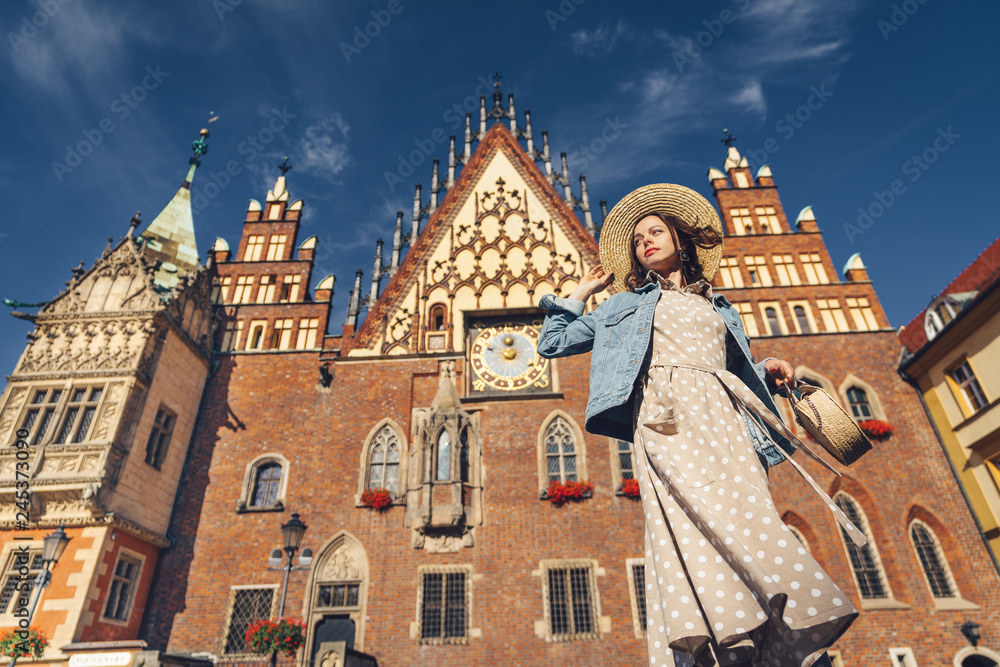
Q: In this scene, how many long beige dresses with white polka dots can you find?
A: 1